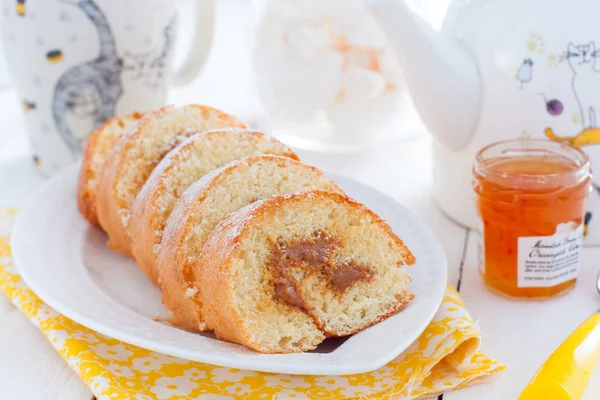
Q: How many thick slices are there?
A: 5